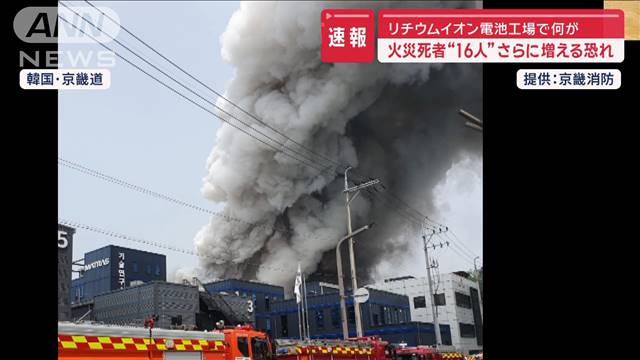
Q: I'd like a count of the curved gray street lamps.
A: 1